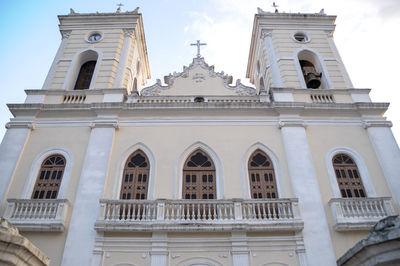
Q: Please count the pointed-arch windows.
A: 3